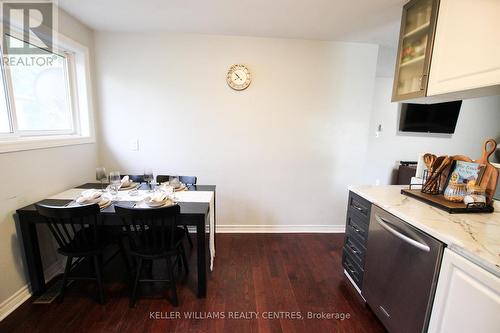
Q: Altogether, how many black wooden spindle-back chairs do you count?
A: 4